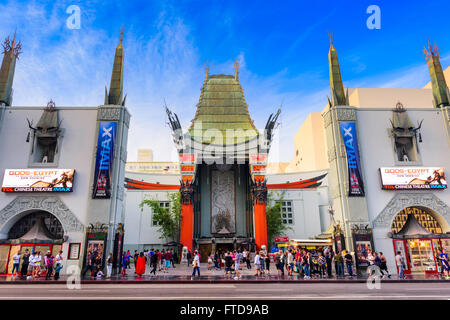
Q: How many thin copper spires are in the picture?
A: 4